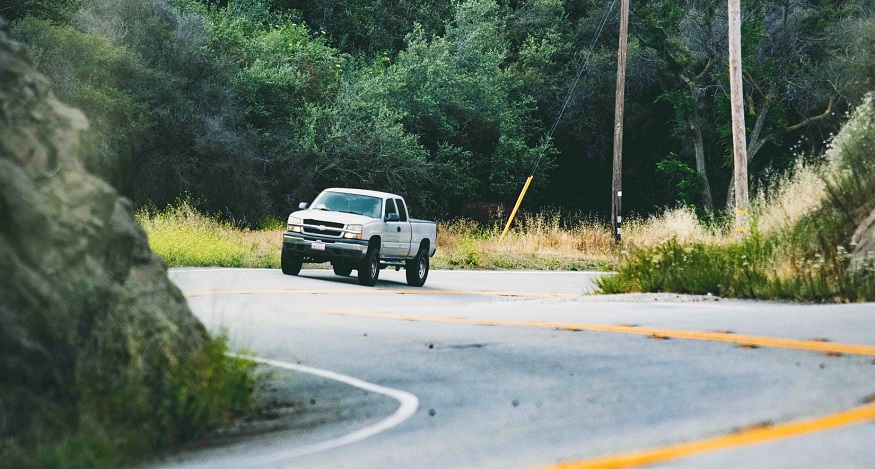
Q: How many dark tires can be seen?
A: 4